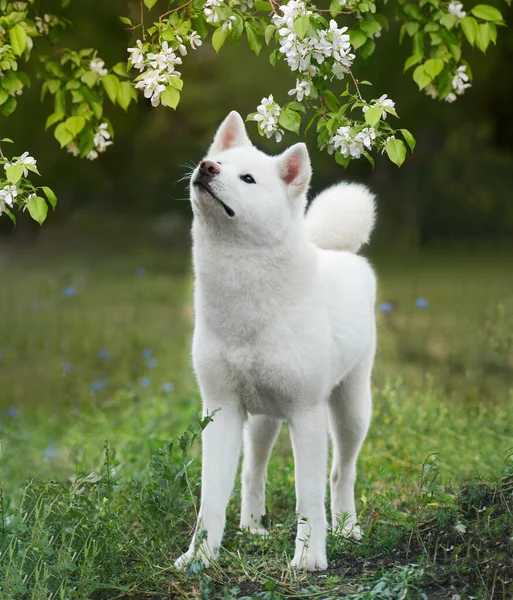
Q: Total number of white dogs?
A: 1